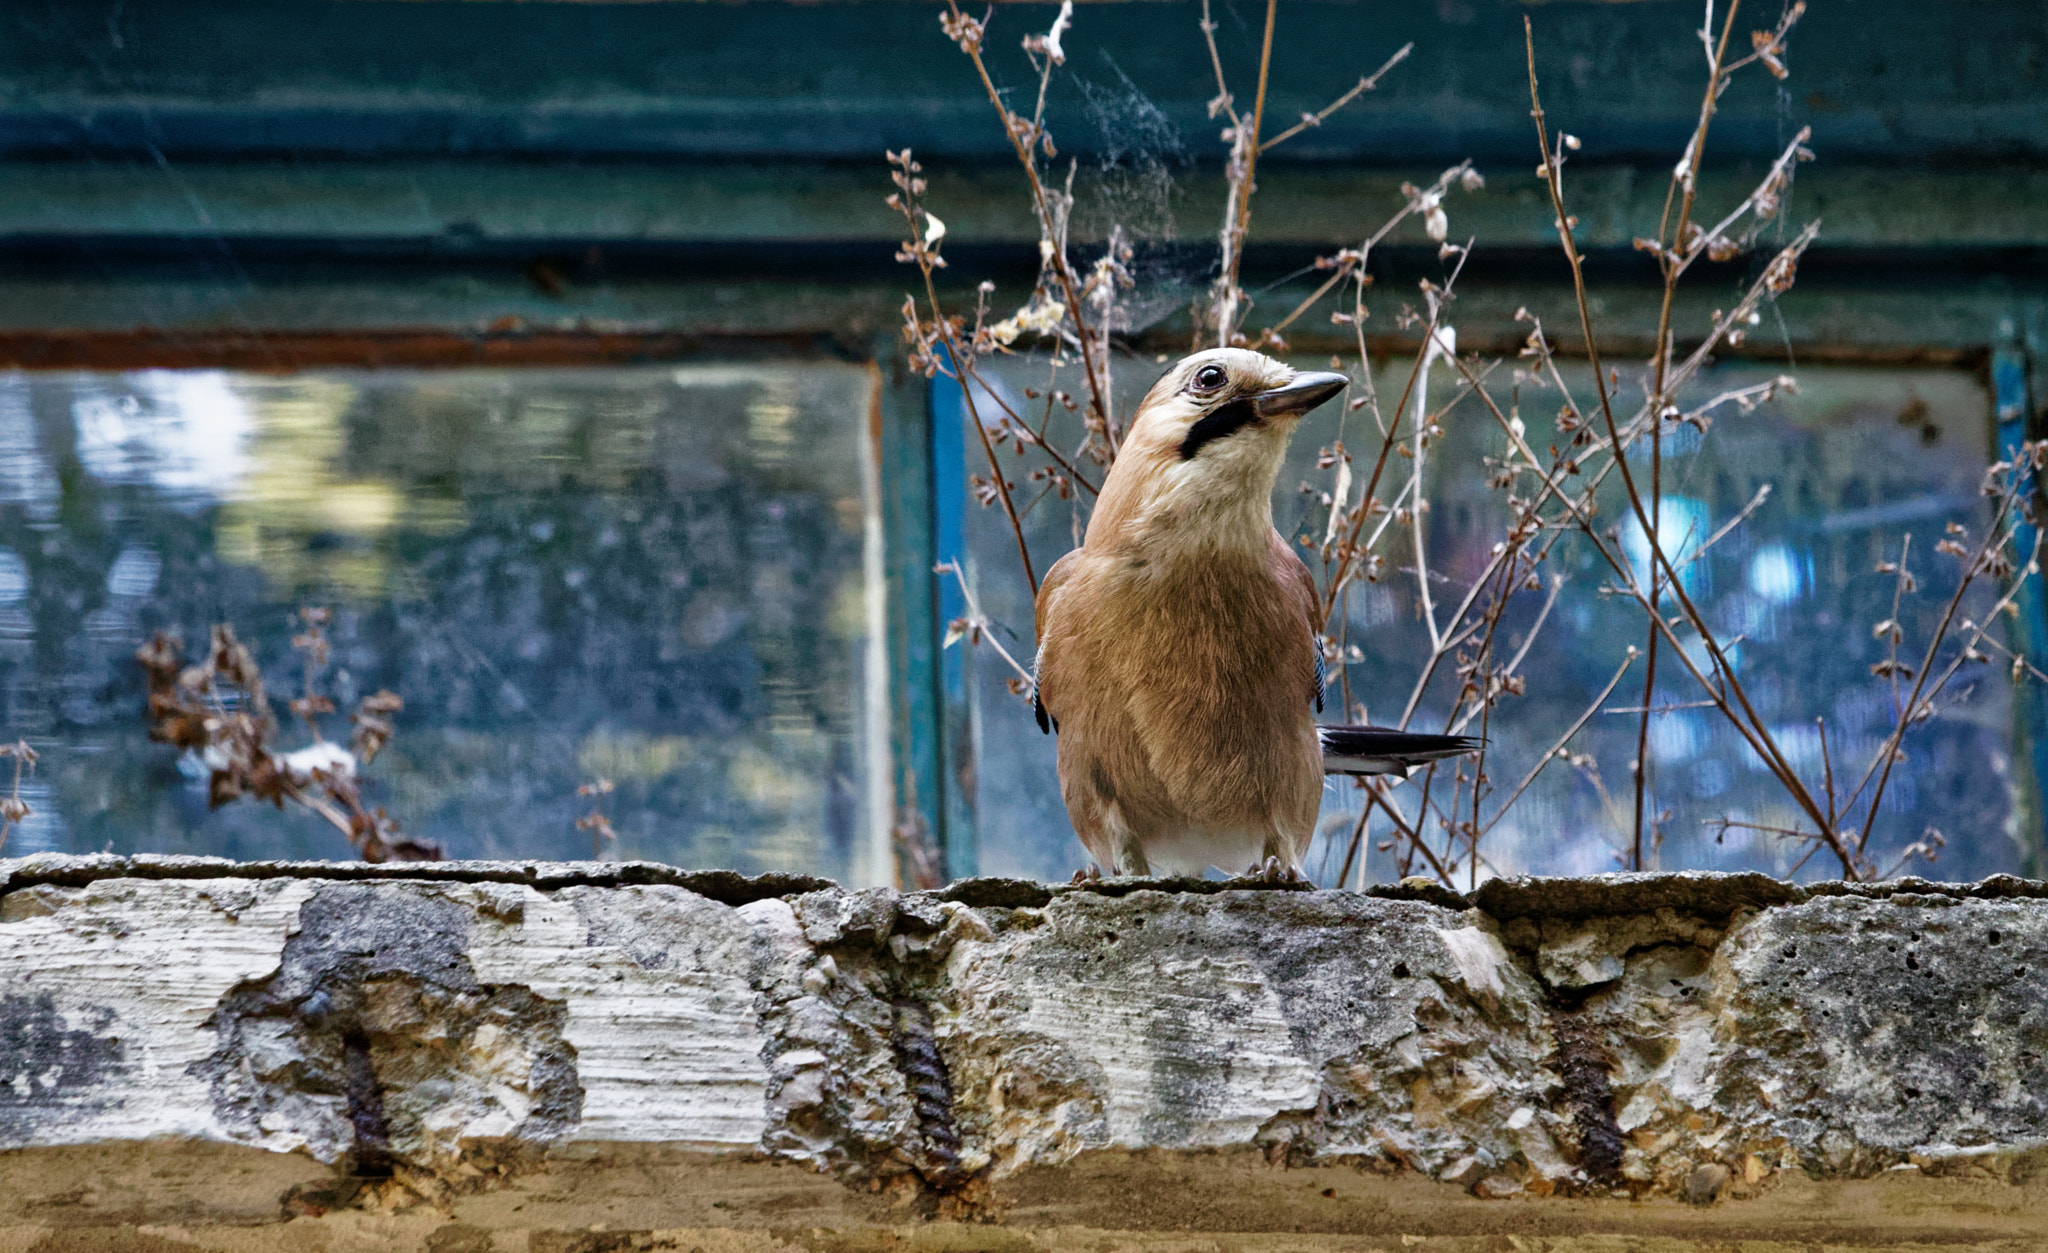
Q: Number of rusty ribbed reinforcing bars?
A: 3